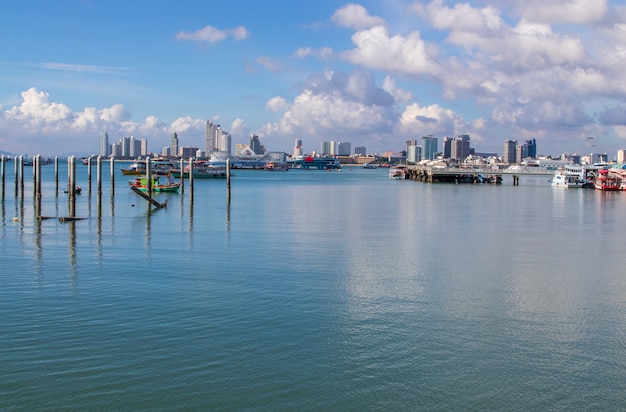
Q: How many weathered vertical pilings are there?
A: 15